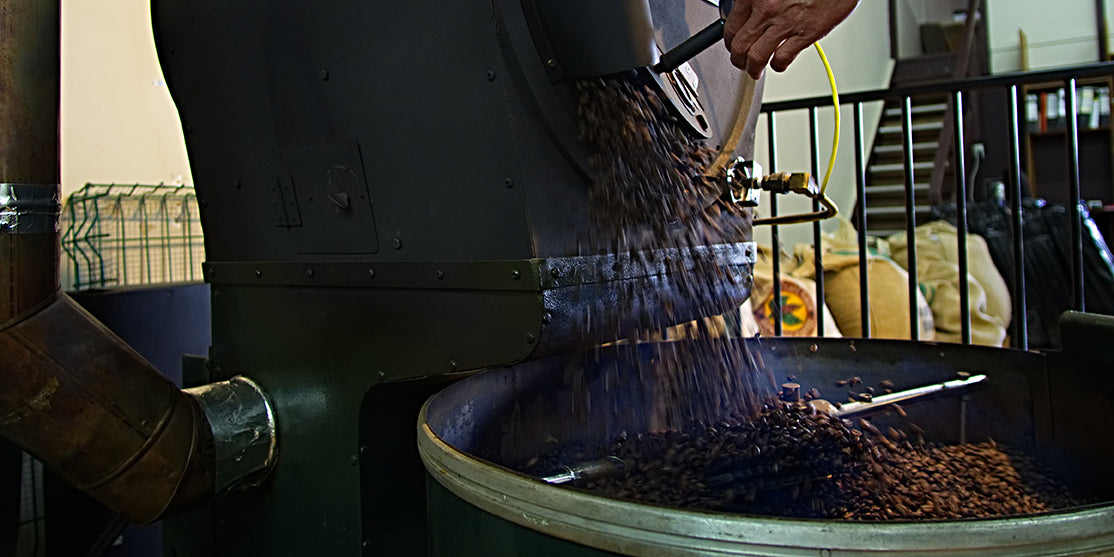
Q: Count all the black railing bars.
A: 7